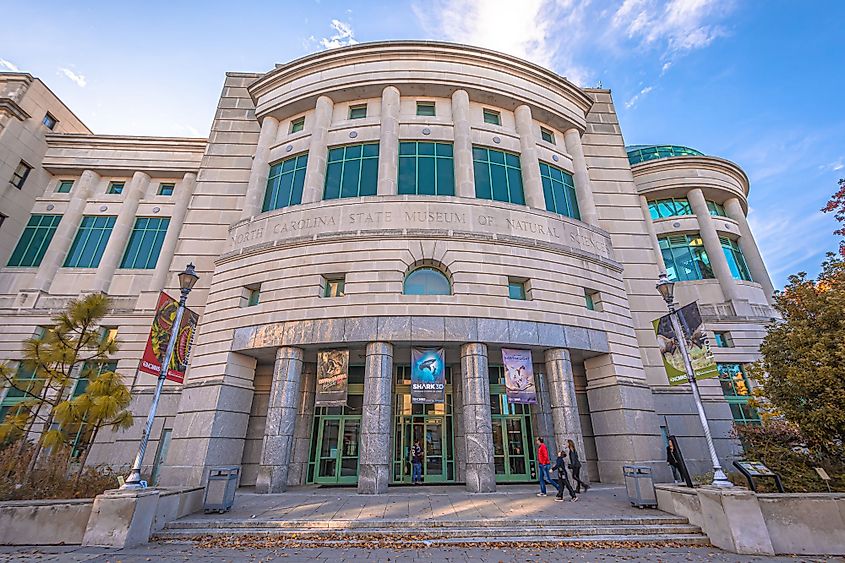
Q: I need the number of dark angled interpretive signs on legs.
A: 1